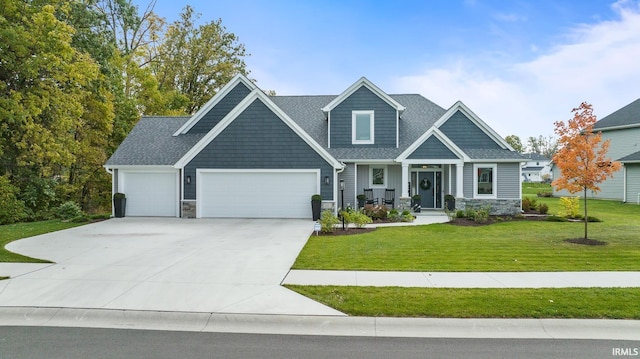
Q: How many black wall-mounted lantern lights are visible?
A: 2